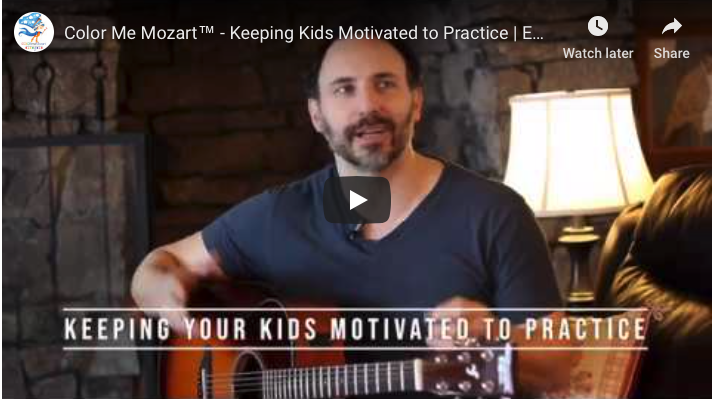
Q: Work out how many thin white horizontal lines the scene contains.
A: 2